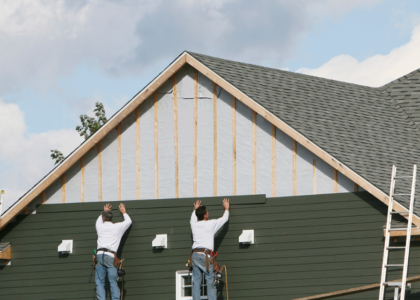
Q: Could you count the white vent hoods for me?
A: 3